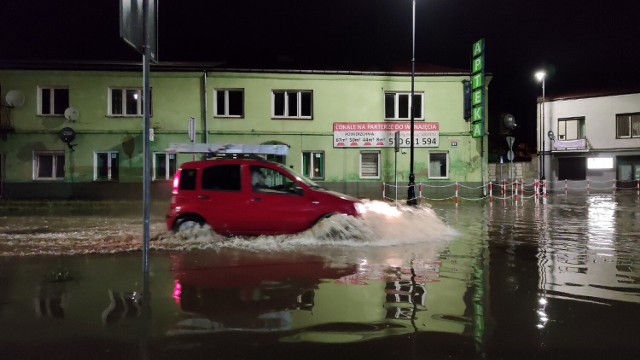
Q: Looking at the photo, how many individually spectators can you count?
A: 0